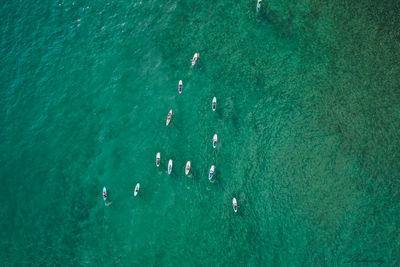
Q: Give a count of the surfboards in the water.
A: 13